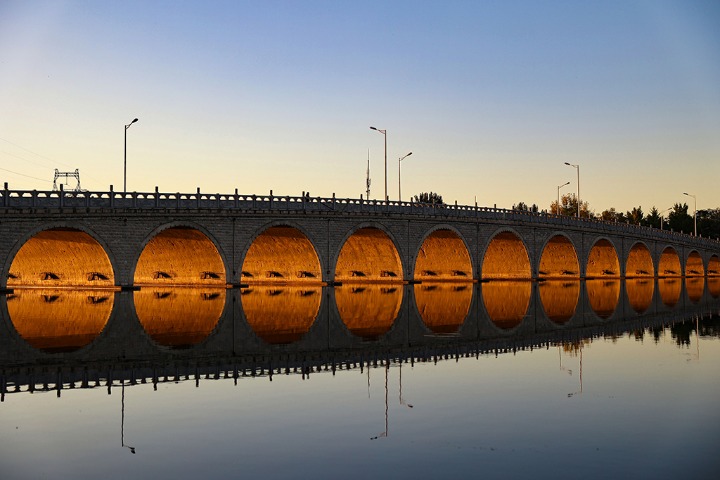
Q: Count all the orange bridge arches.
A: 12